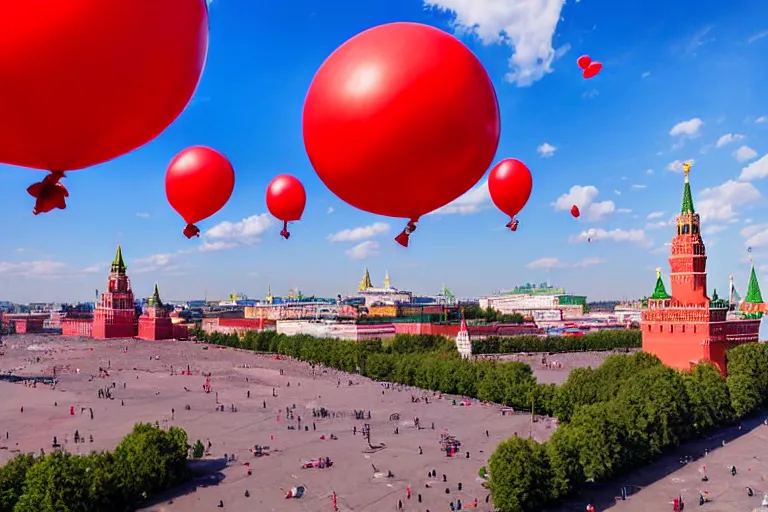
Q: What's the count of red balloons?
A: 8